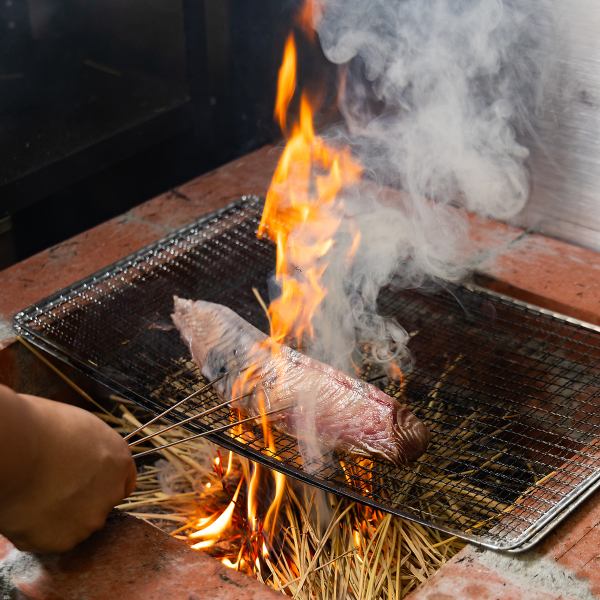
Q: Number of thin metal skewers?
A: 3